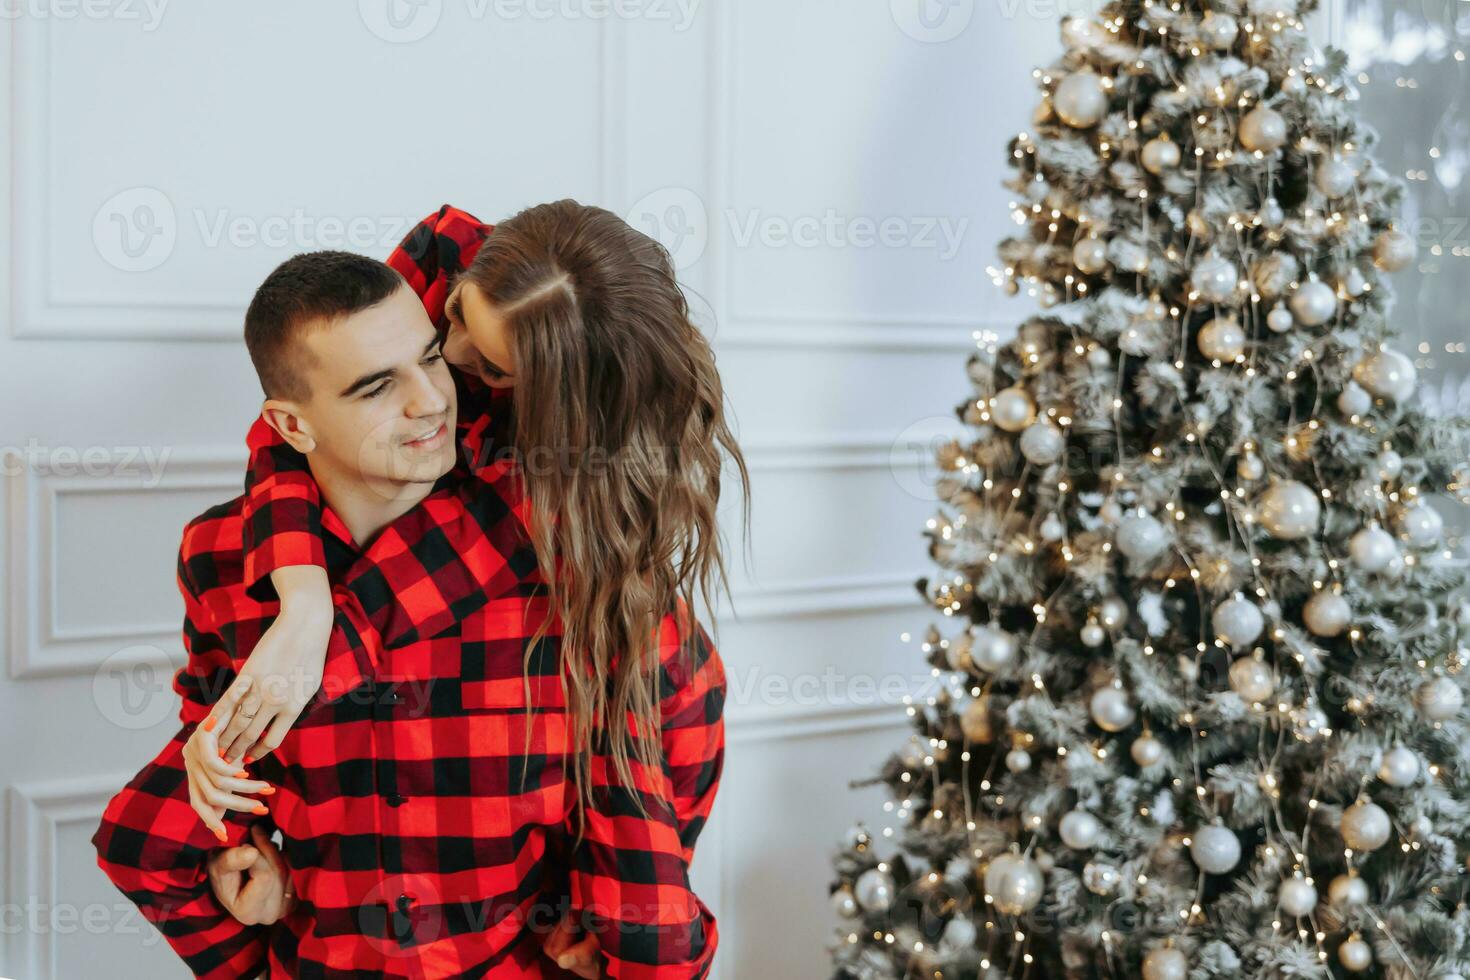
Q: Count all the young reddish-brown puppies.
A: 0